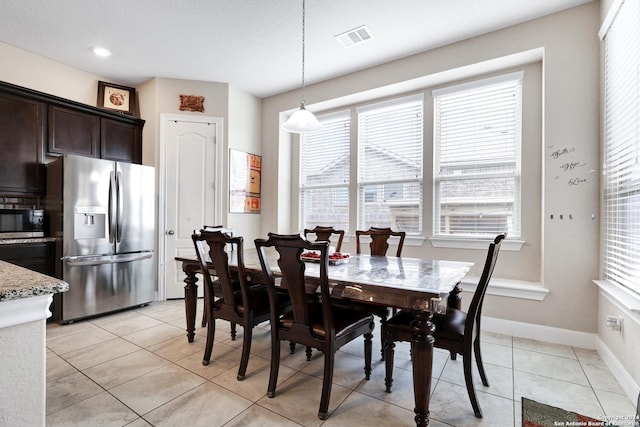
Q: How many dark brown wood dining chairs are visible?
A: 6